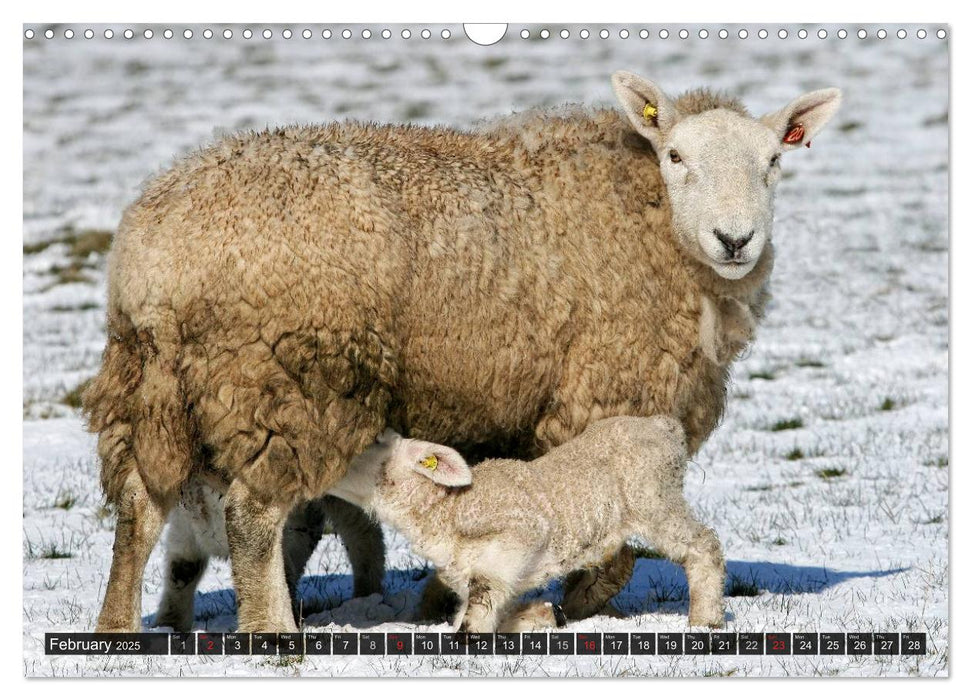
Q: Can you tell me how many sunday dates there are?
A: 4